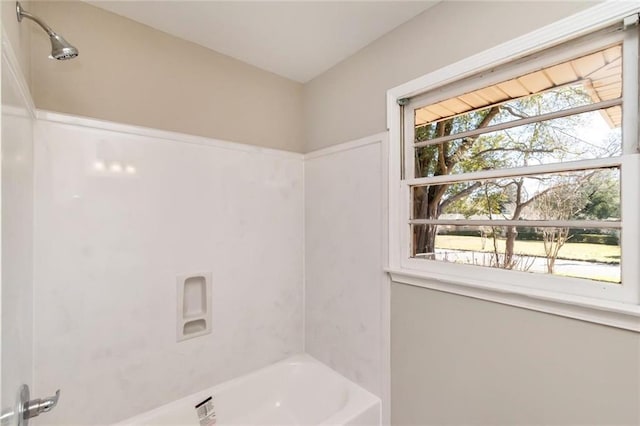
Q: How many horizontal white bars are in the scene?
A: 3